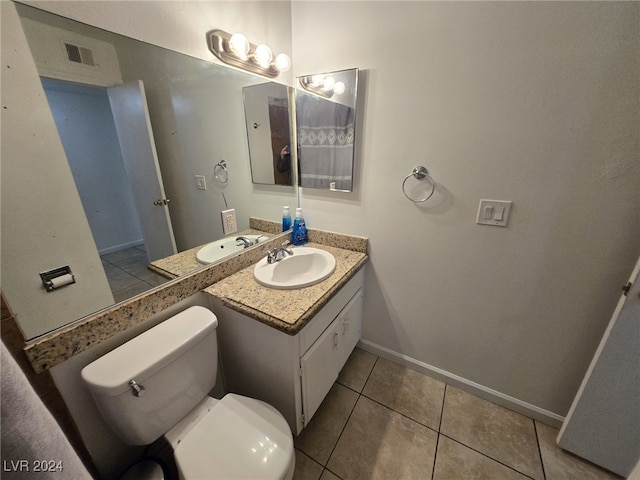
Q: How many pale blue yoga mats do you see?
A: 0